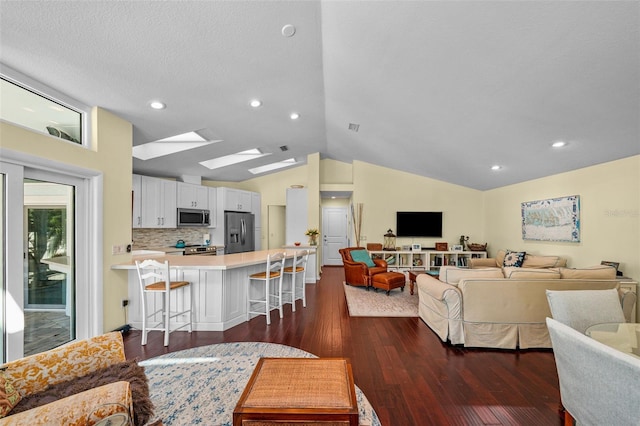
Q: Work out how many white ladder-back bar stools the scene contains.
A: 3